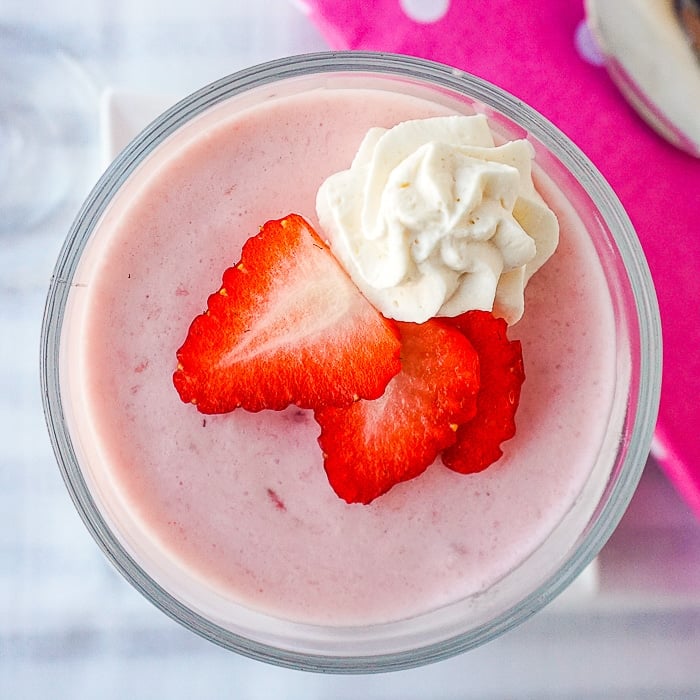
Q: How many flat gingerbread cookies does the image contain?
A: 0